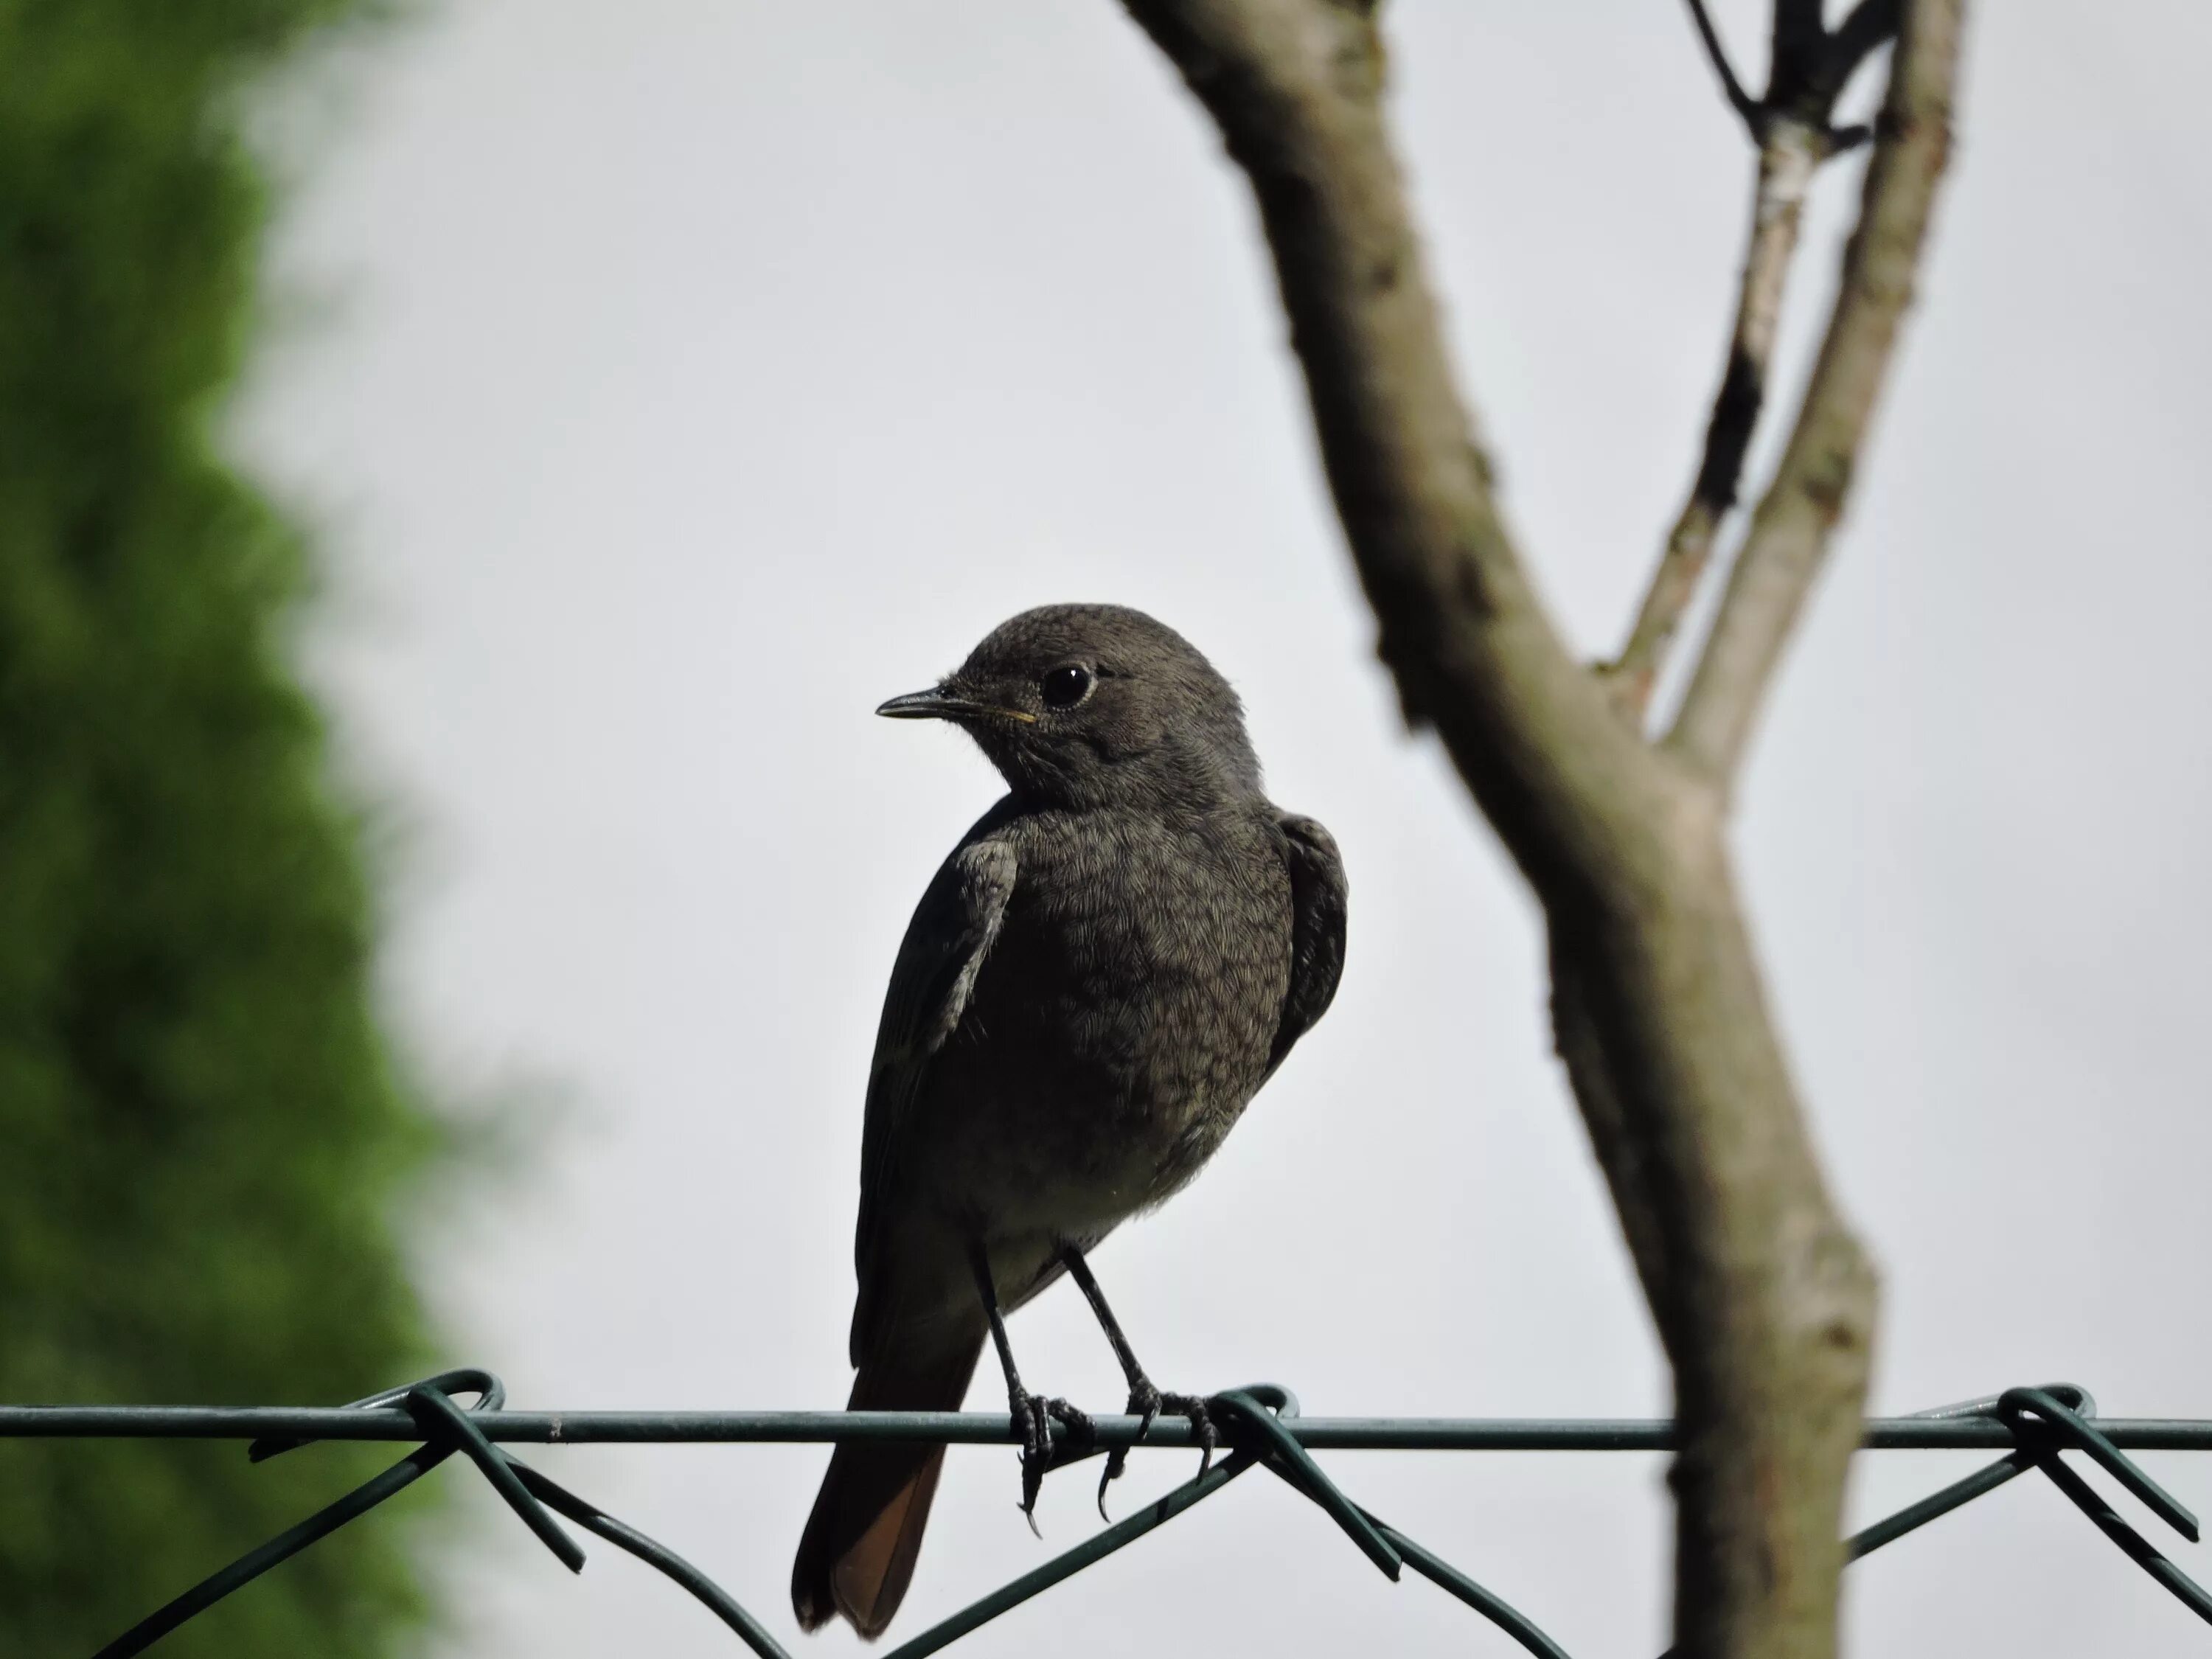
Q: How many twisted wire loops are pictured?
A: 3